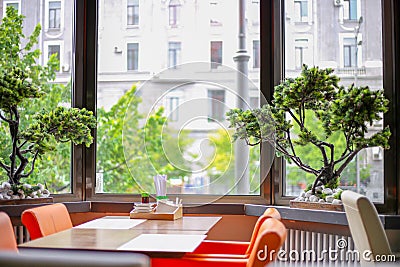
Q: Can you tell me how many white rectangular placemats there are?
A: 2